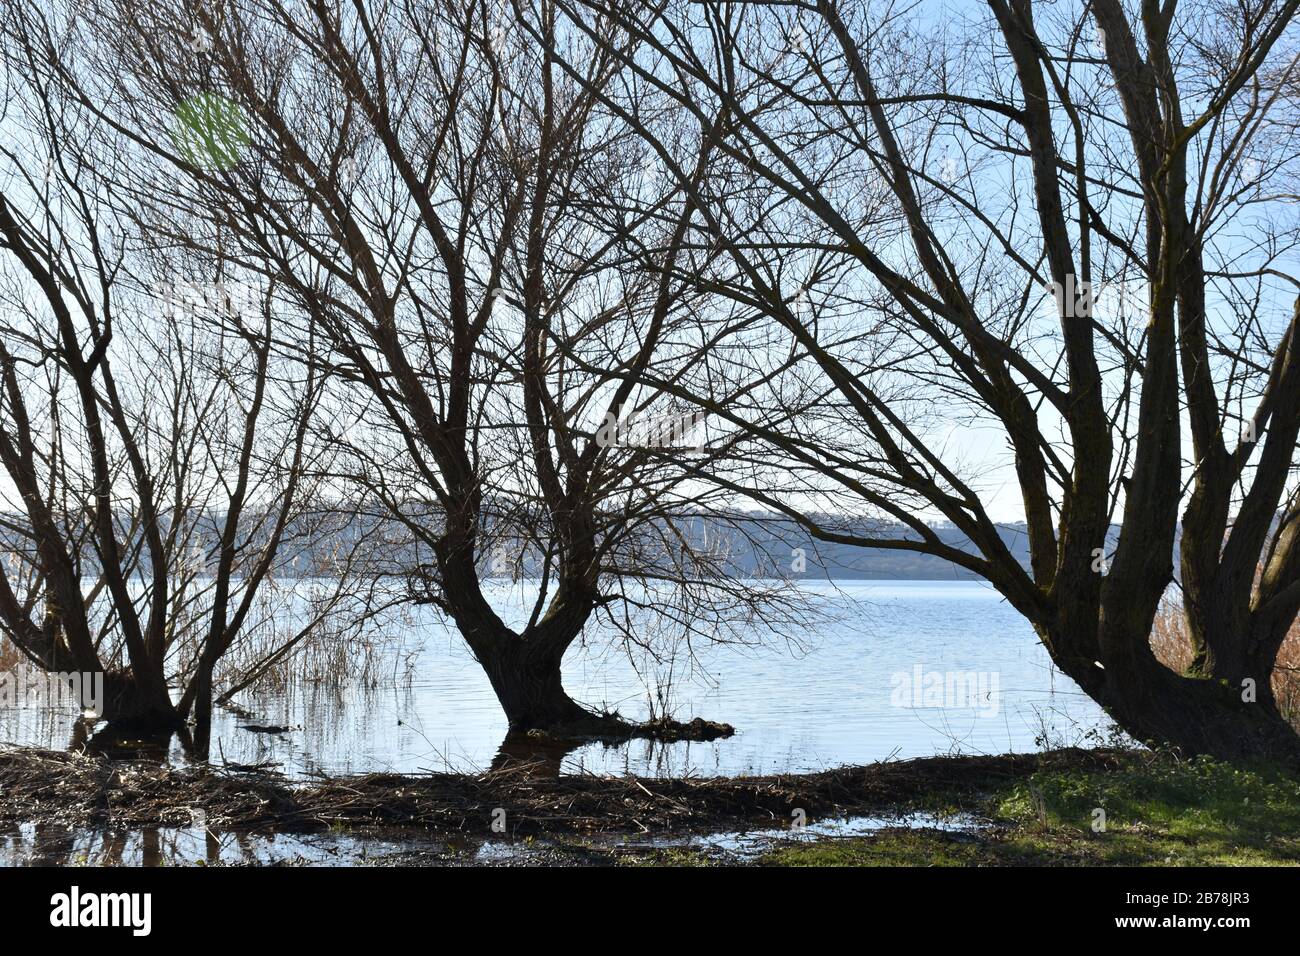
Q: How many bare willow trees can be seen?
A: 3